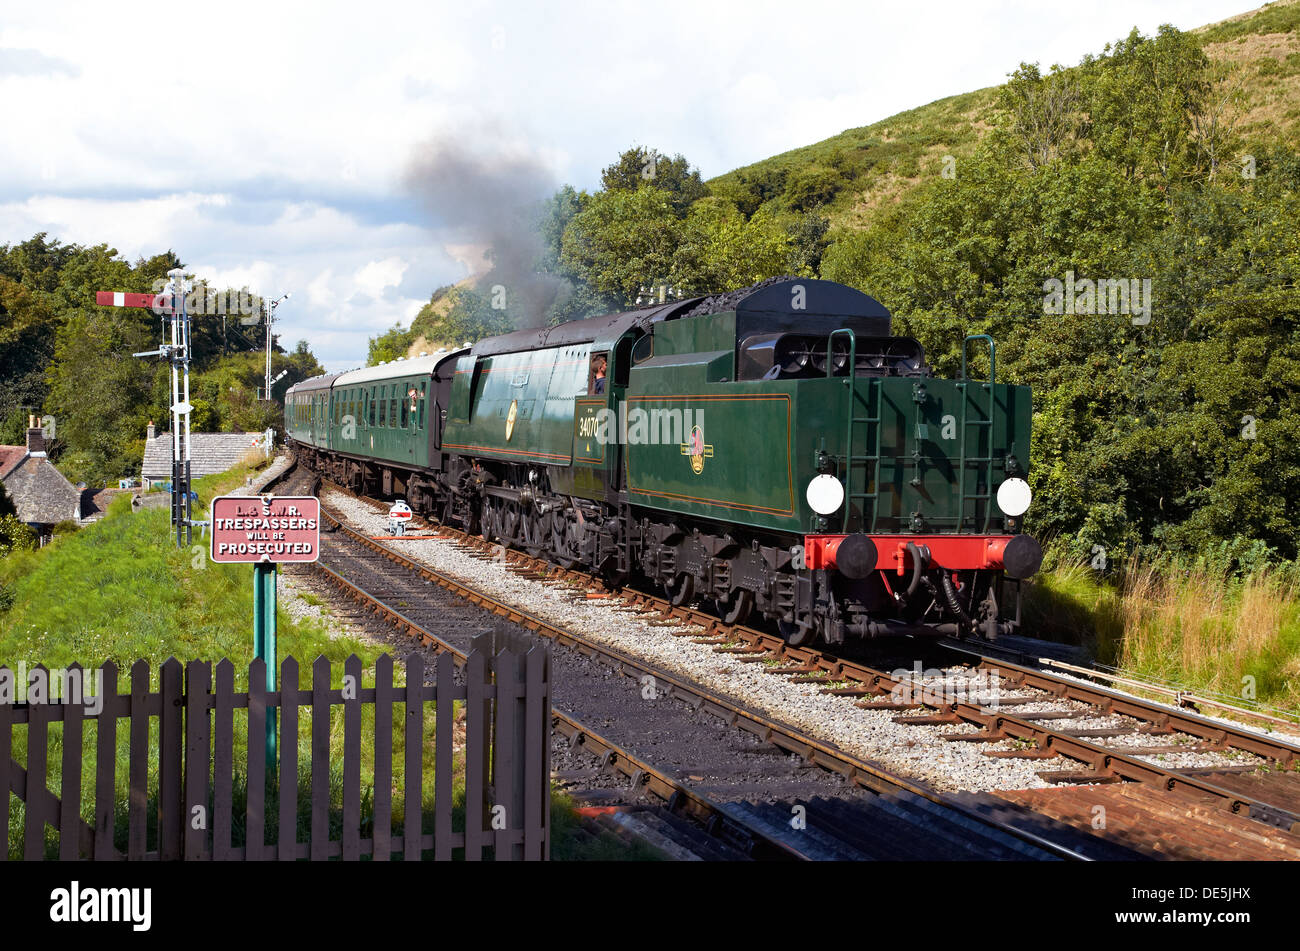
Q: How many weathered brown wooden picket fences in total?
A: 1